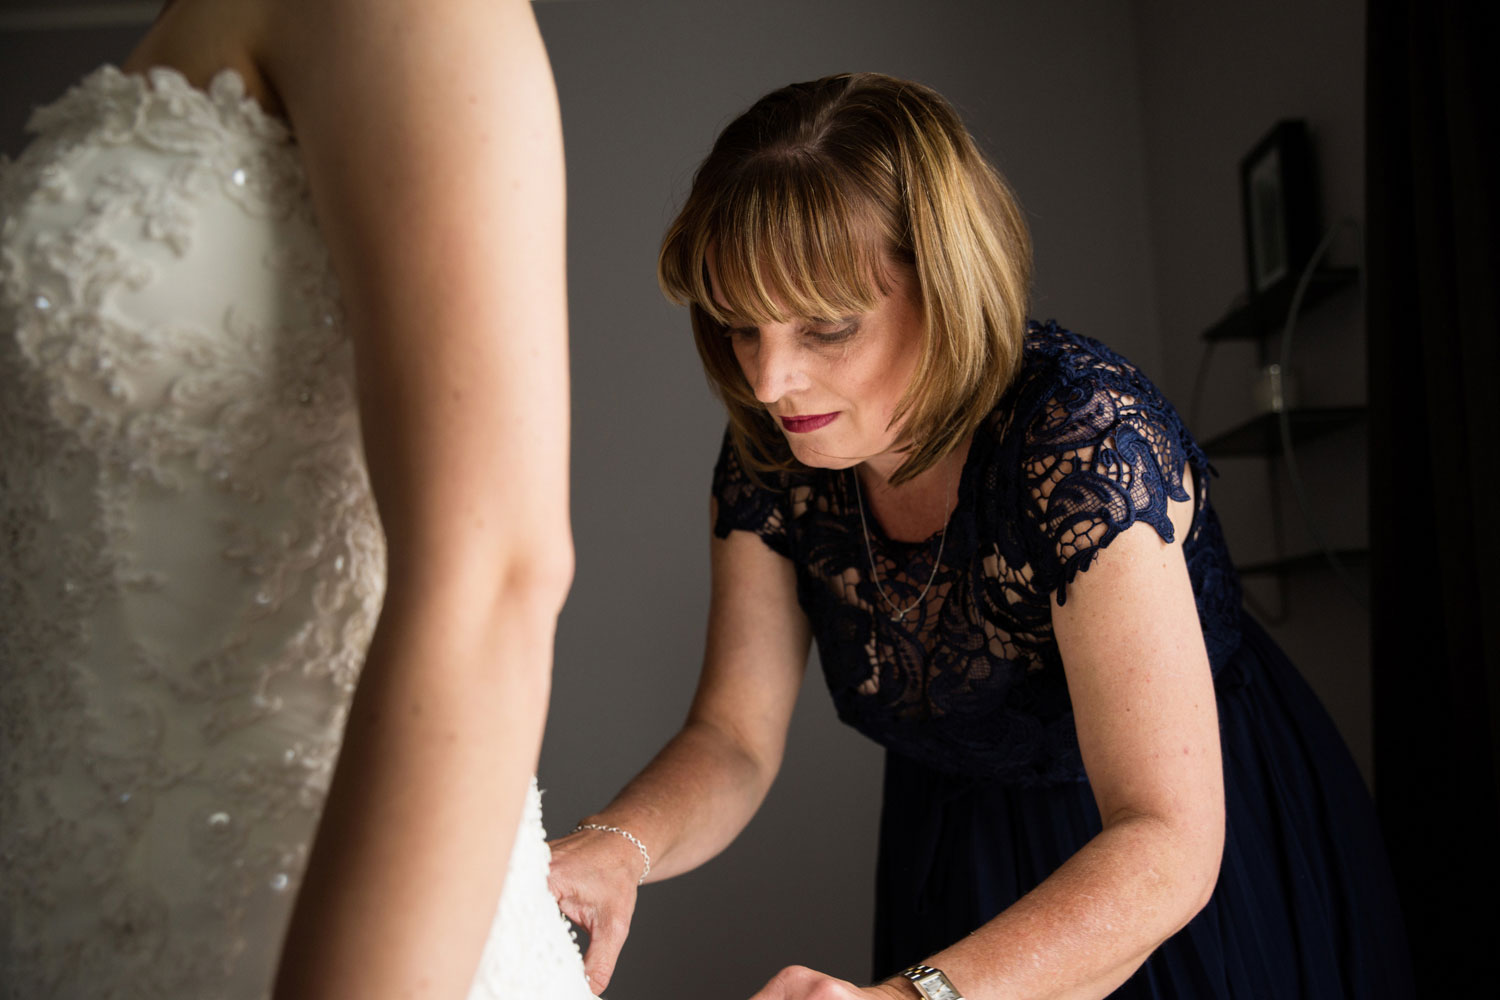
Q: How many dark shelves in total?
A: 3